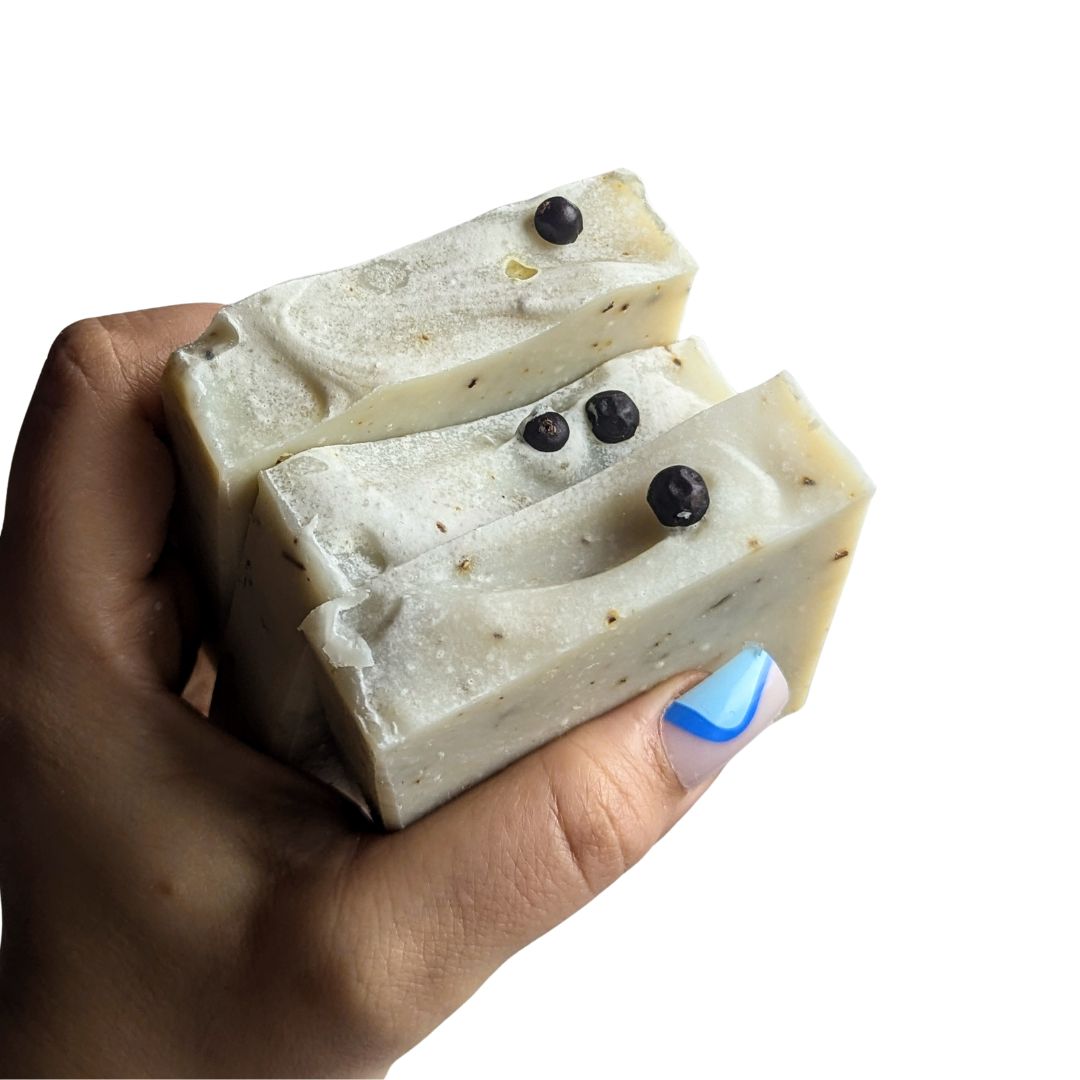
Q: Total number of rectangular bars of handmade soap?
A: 3